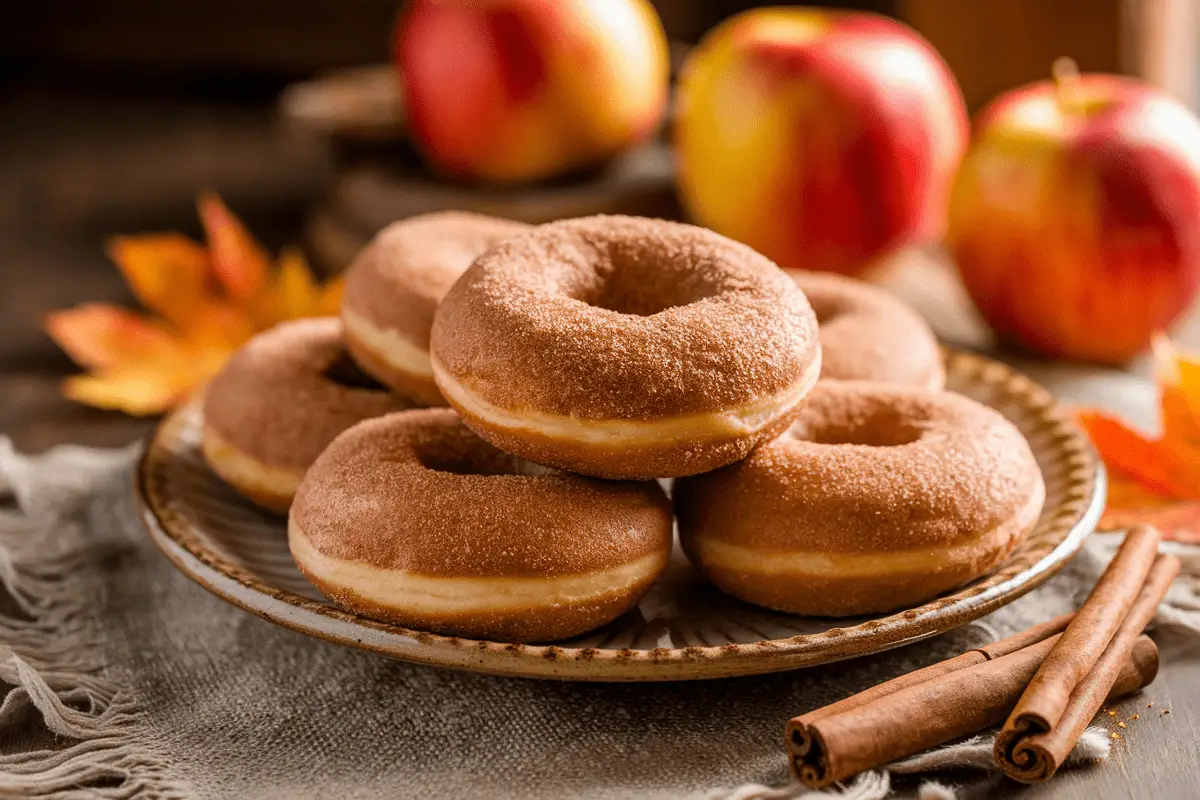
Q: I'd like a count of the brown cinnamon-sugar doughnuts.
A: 6